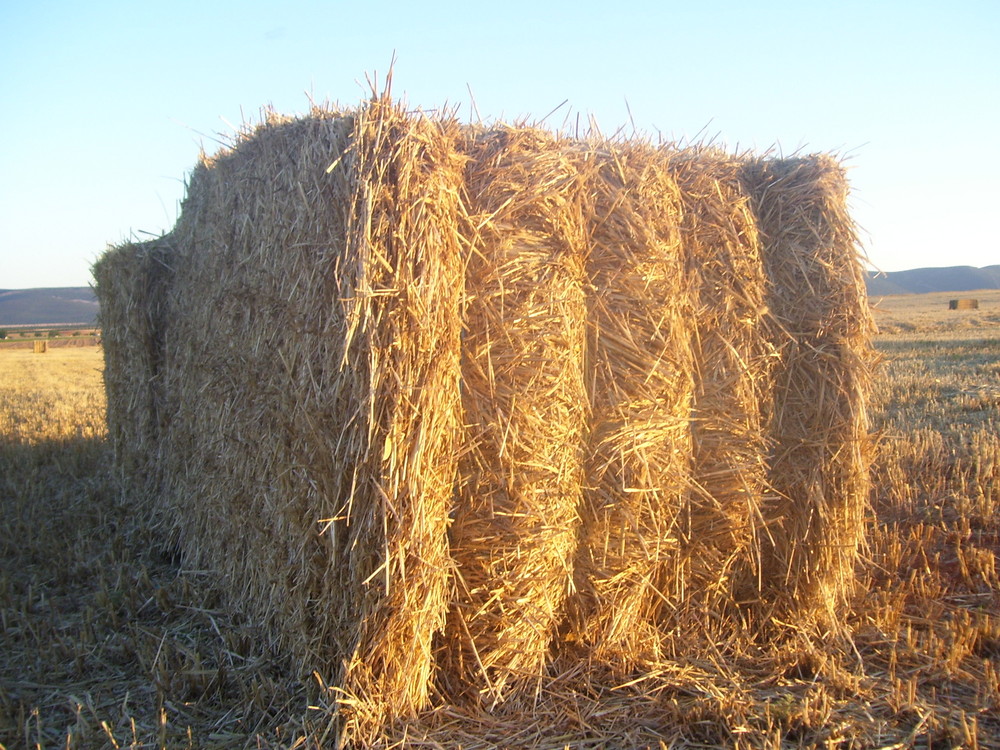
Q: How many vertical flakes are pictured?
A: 5